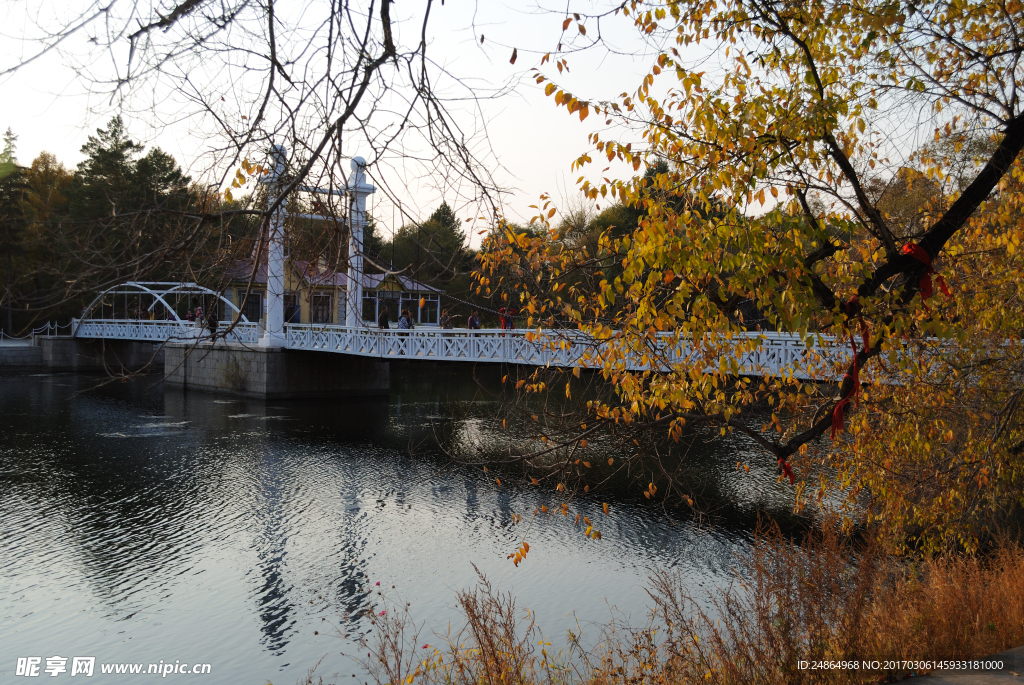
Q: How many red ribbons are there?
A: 4